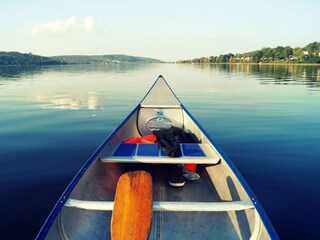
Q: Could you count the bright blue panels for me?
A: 4